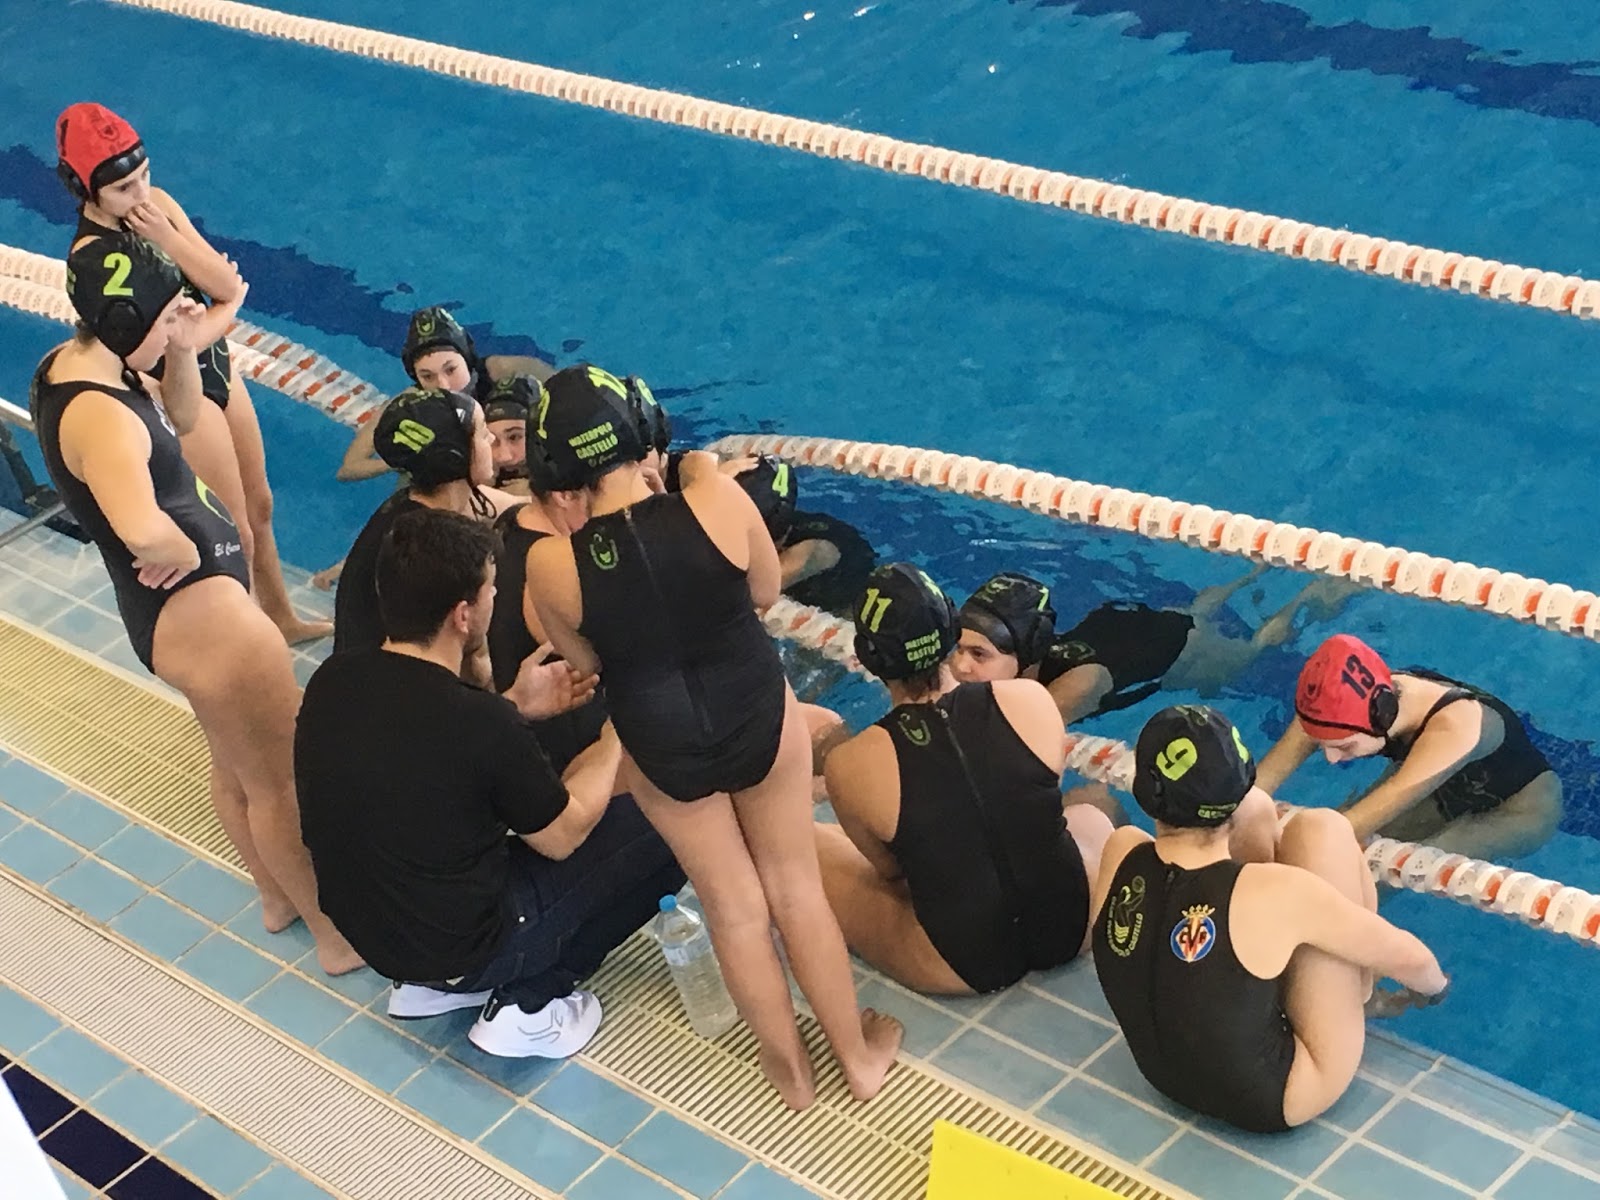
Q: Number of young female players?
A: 13